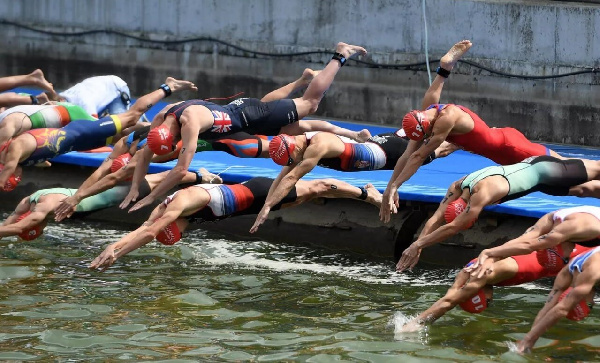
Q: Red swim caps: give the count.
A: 11